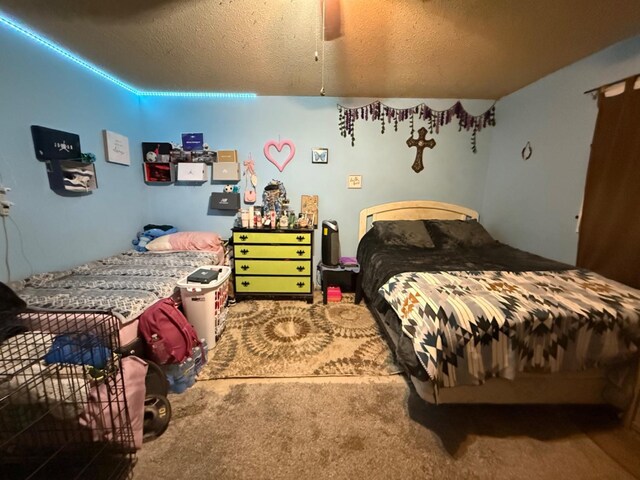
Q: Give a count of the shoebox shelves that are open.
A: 2